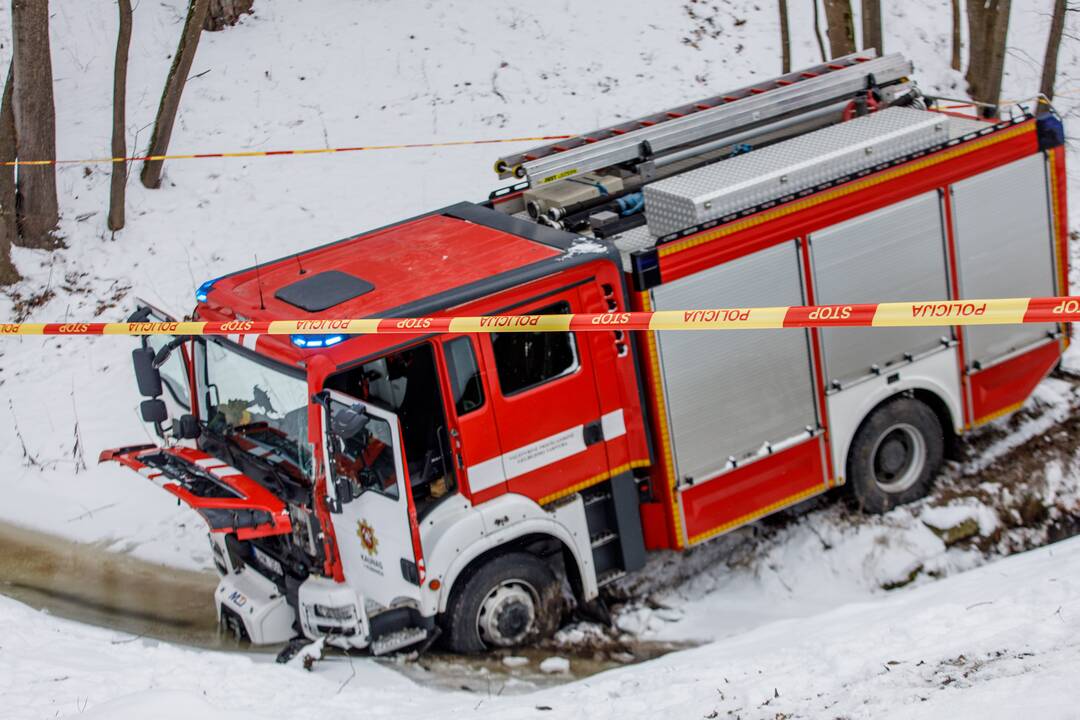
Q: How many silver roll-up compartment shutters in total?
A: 3